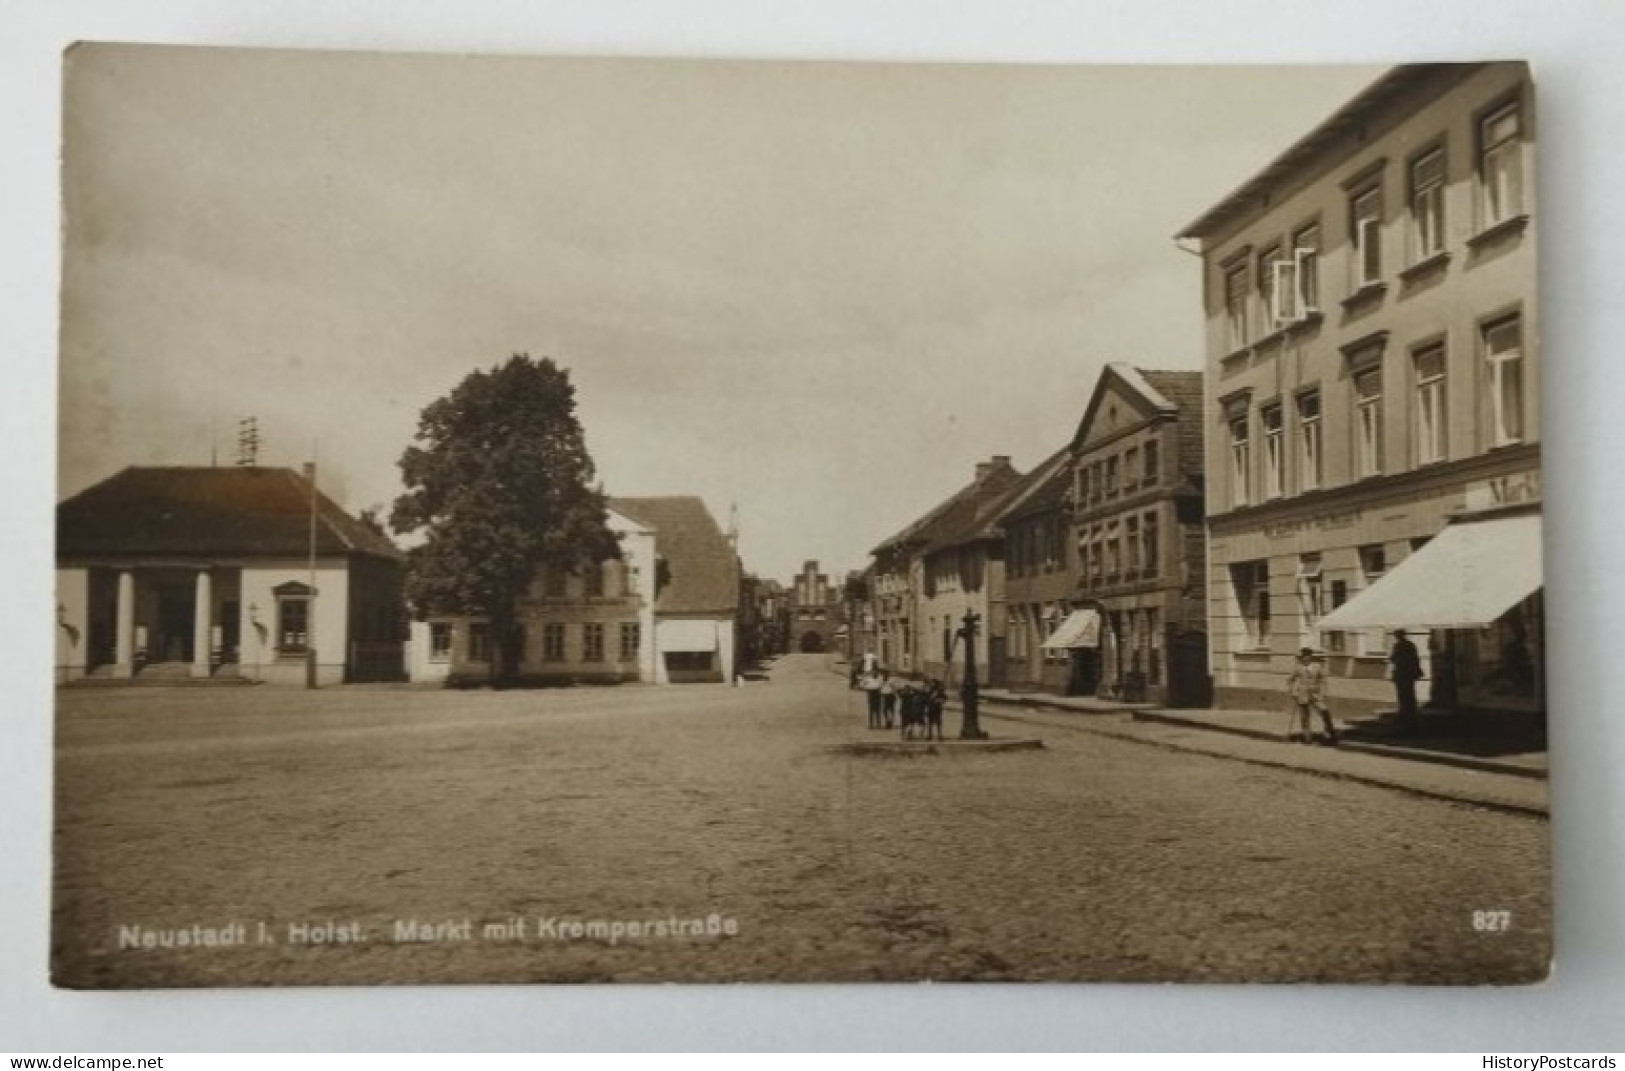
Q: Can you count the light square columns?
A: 2